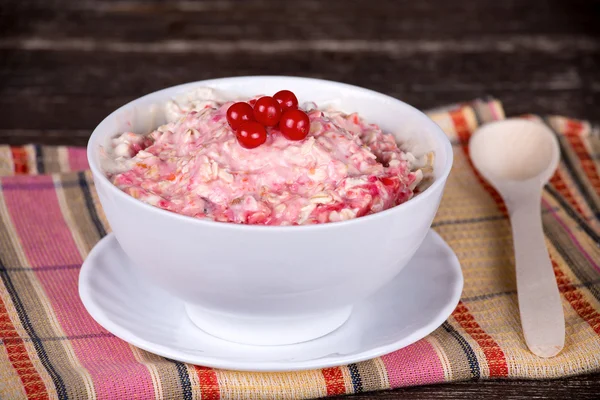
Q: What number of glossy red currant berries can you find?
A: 5